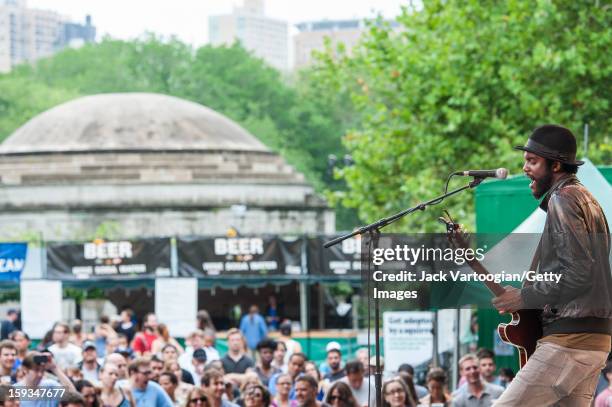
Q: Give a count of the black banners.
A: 3